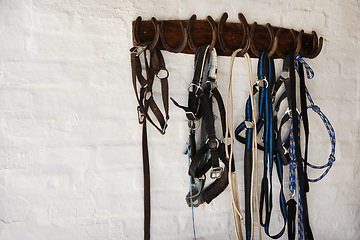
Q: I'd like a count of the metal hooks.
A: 7